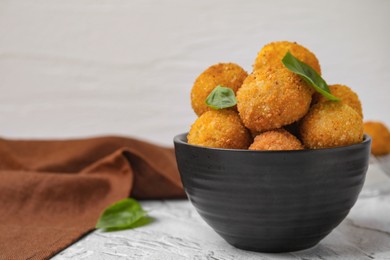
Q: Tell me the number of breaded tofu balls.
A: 8